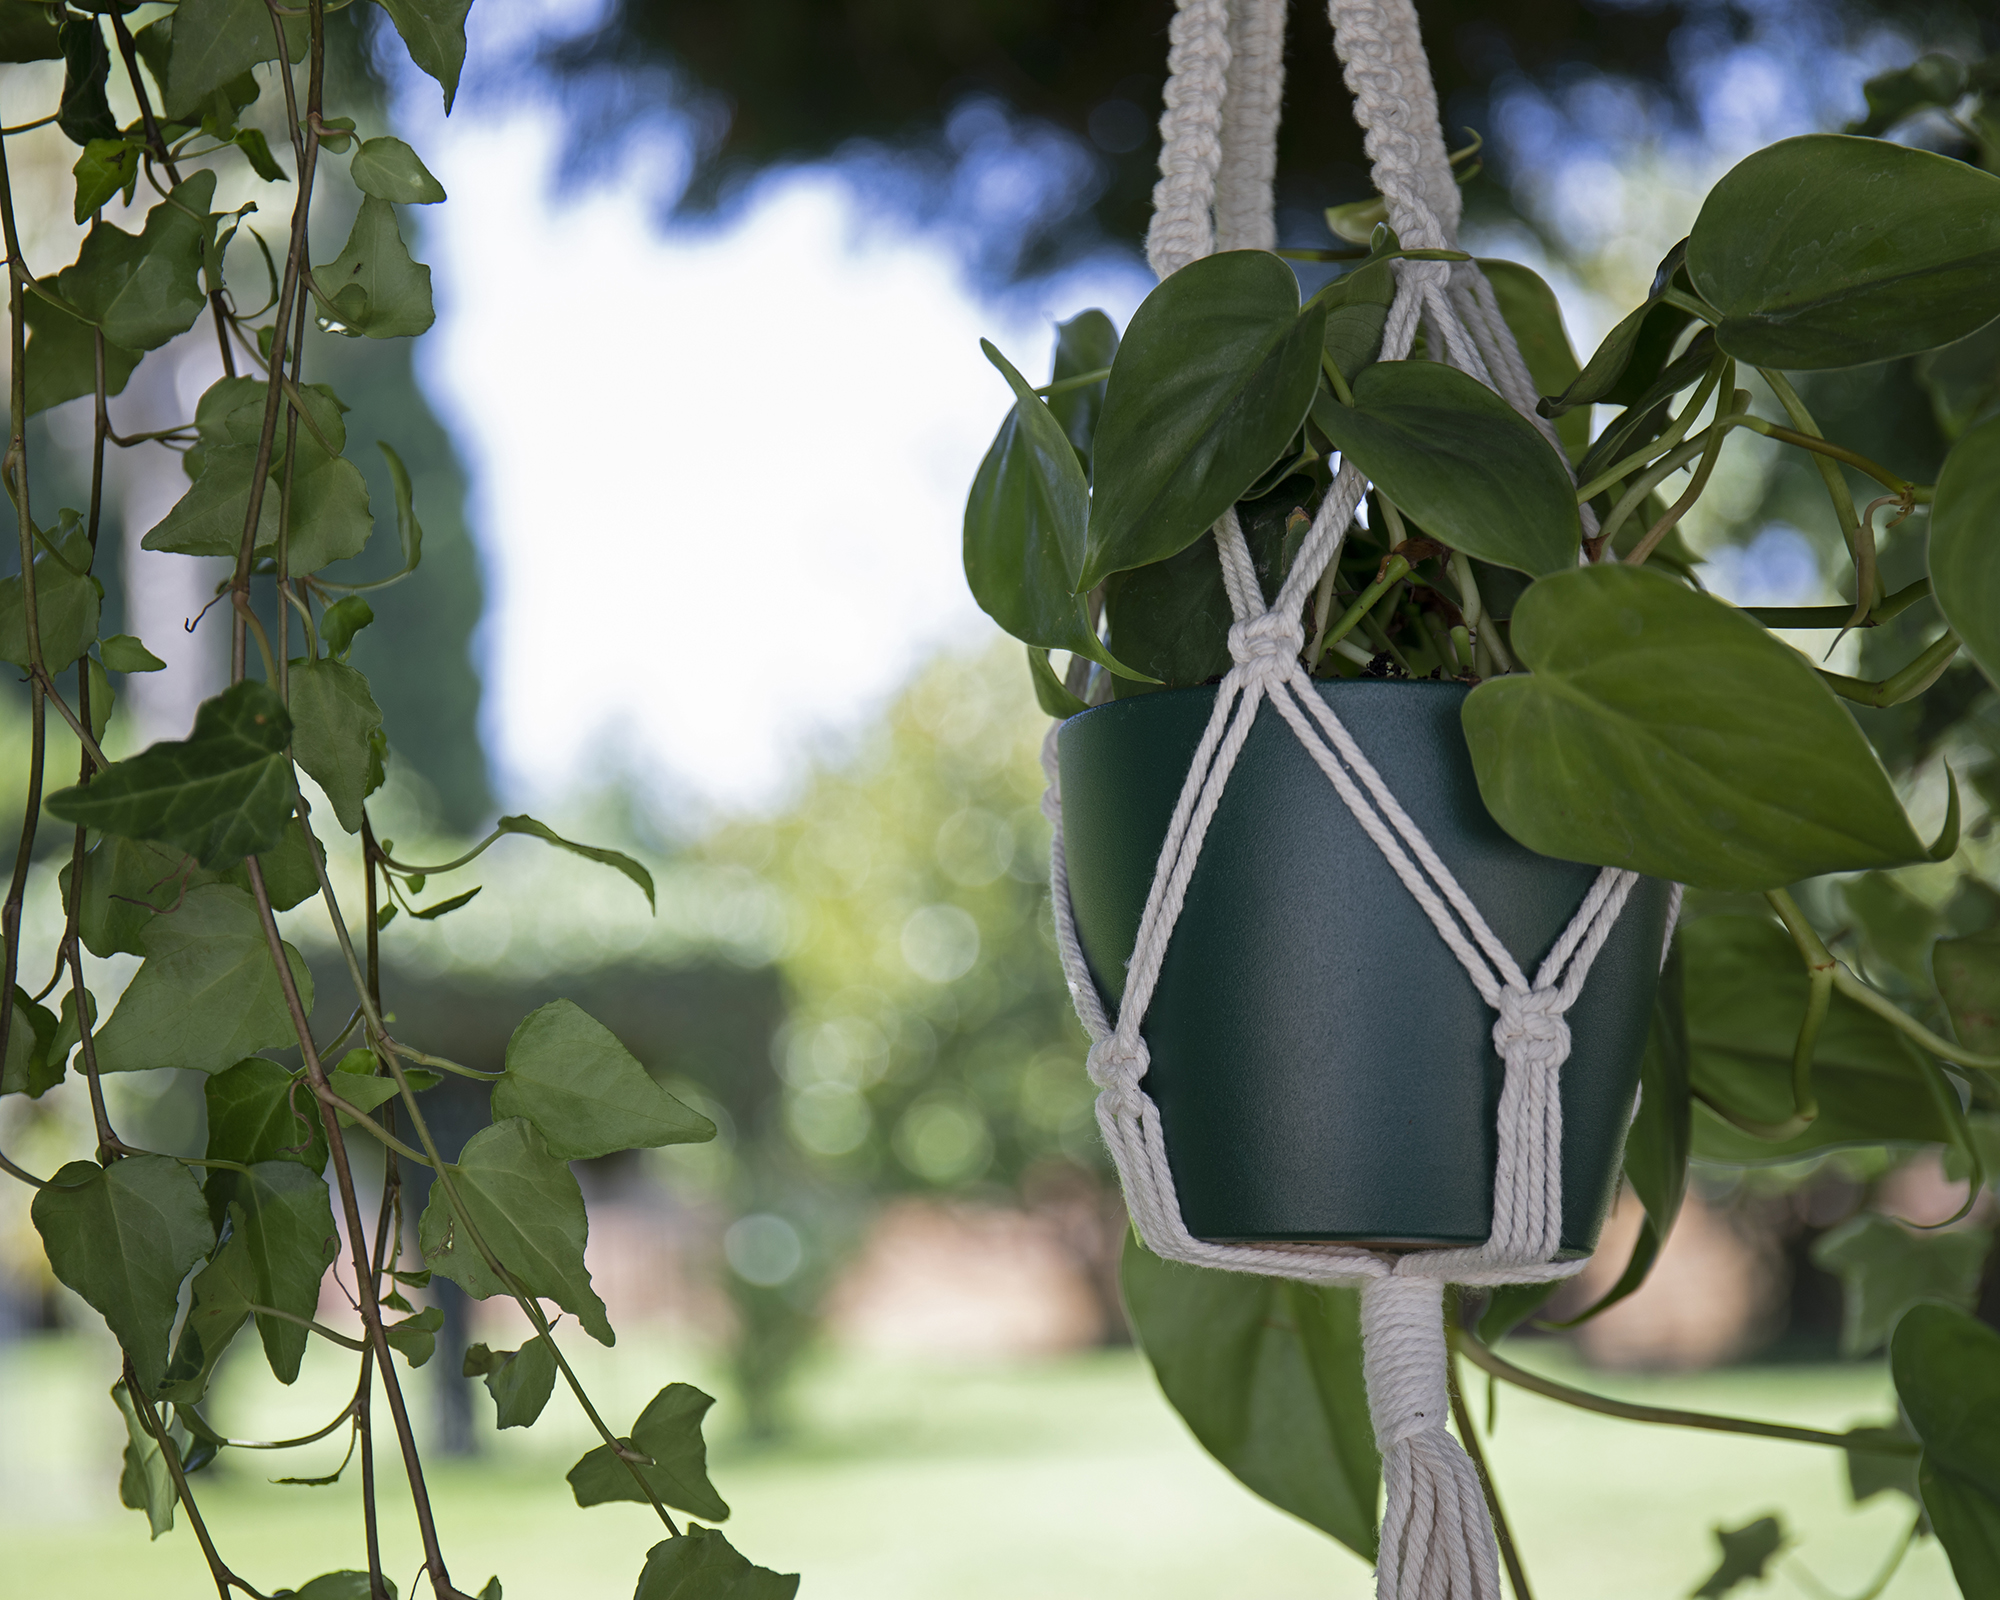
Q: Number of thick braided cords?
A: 4